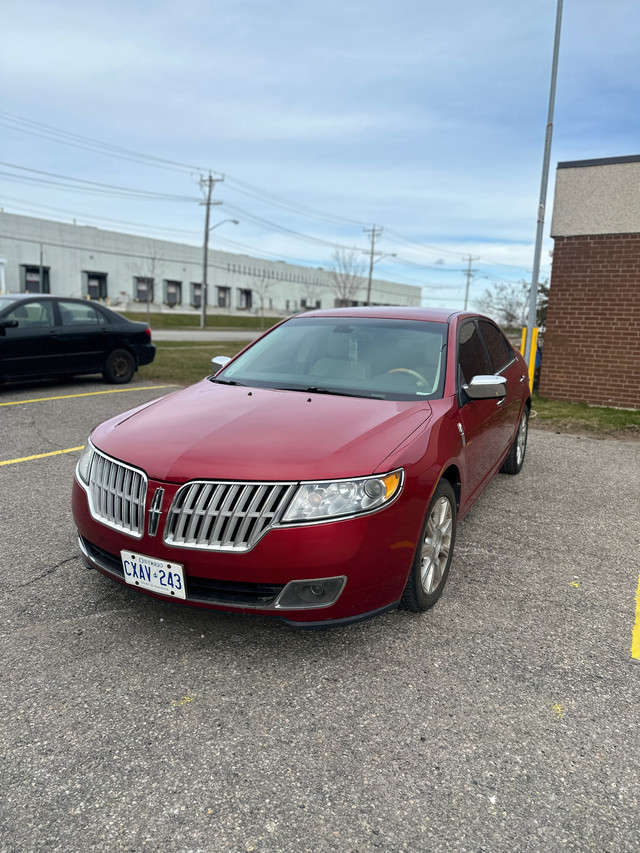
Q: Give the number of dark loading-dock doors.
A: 7